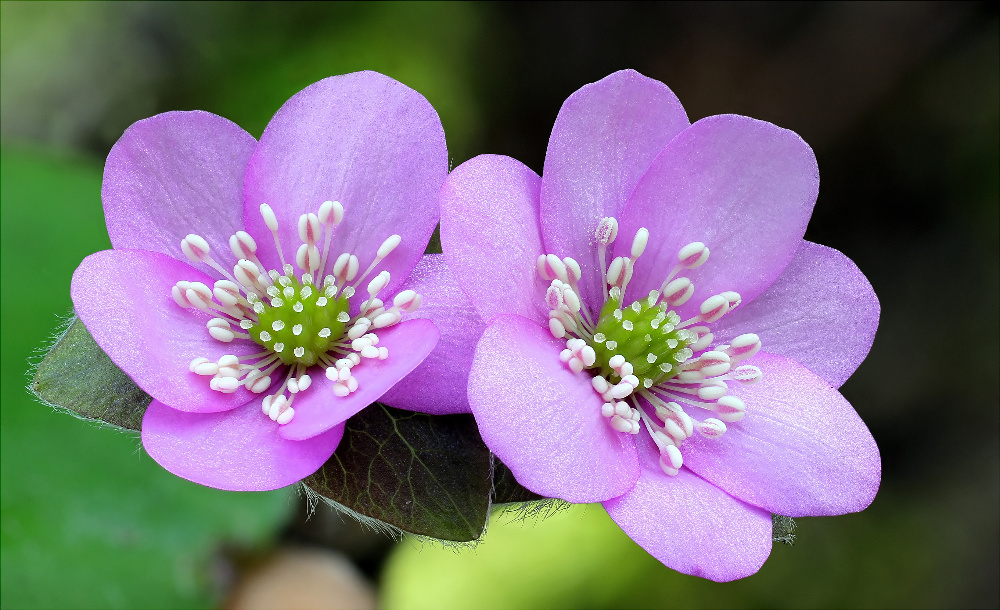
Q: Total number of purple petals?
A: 13